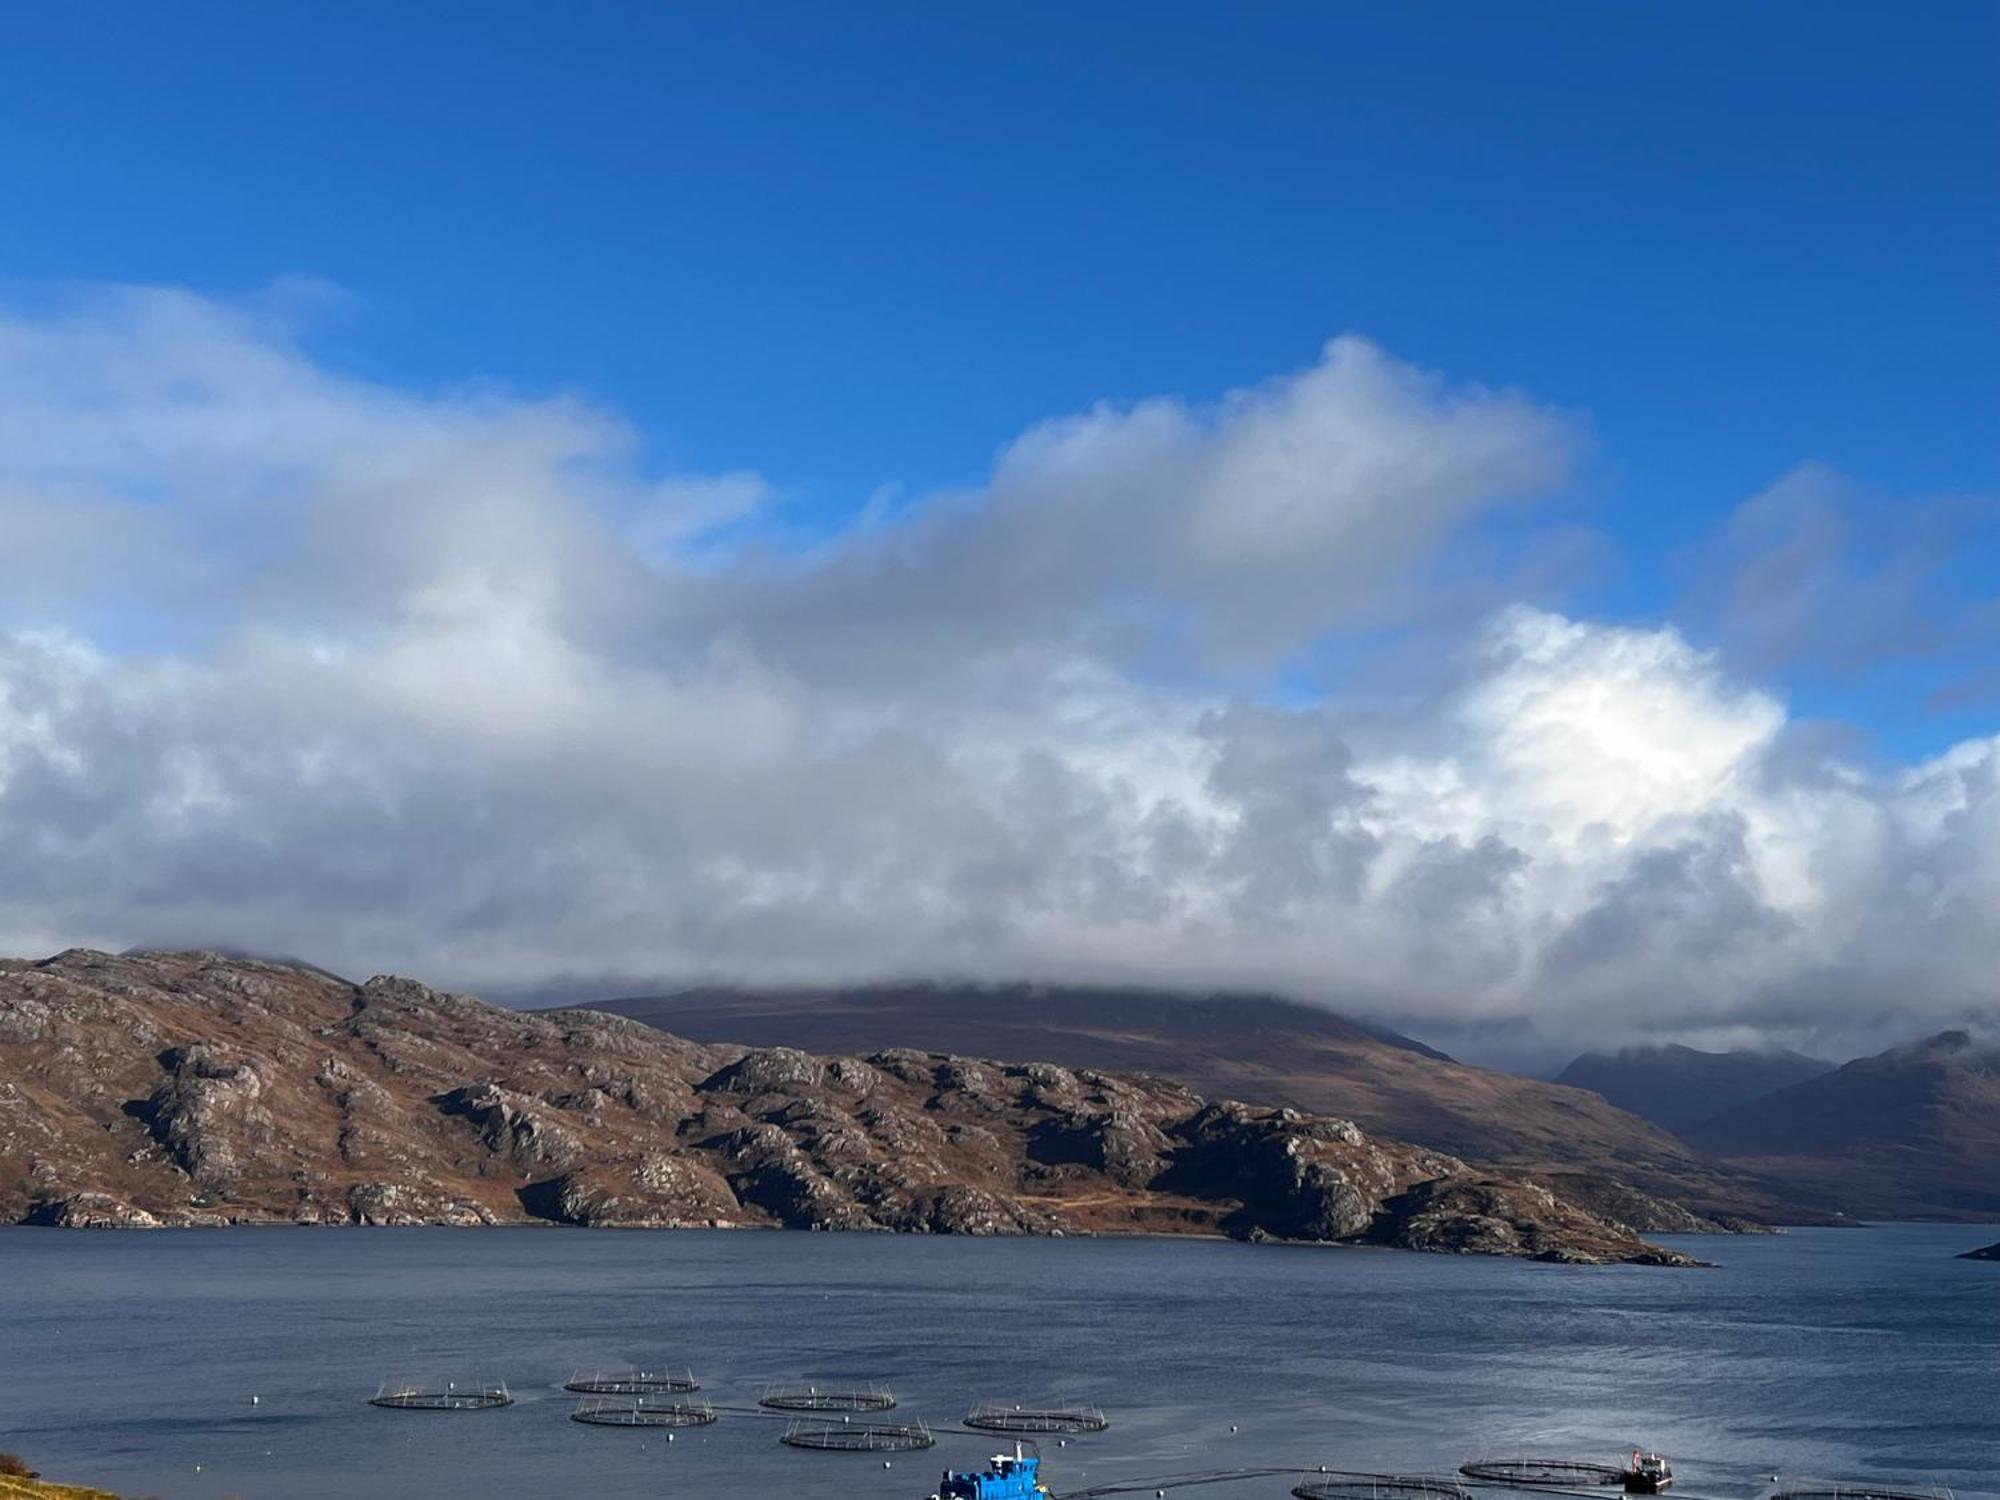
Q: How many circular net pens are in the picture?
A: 9